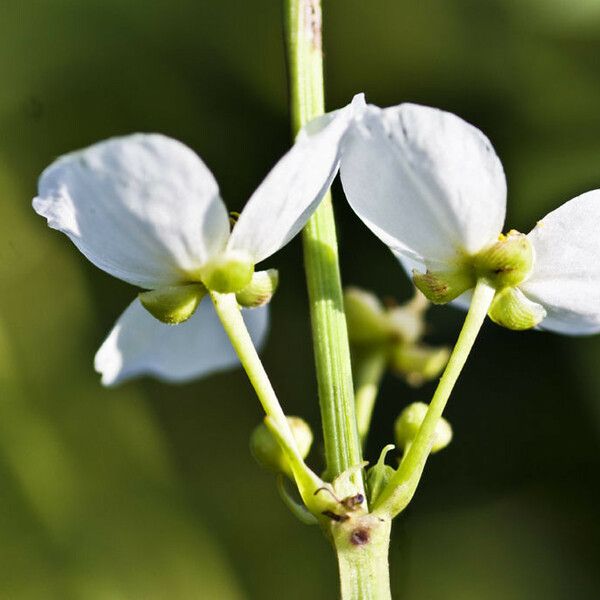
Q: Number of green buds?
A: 2